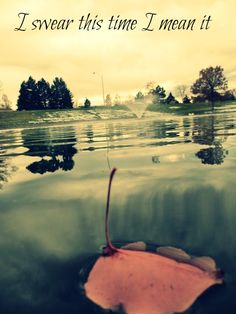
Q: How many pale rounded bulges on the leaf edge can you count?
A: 3